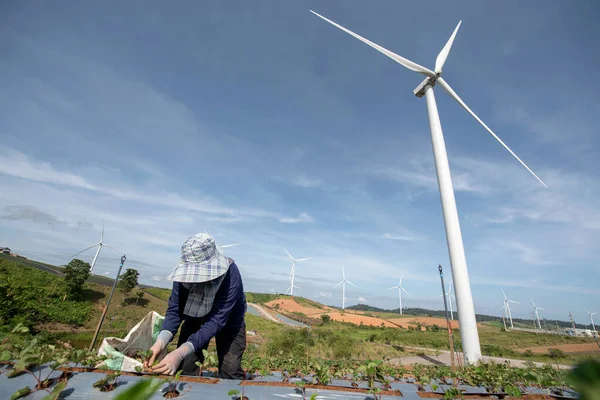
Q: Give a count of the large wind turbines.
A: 1